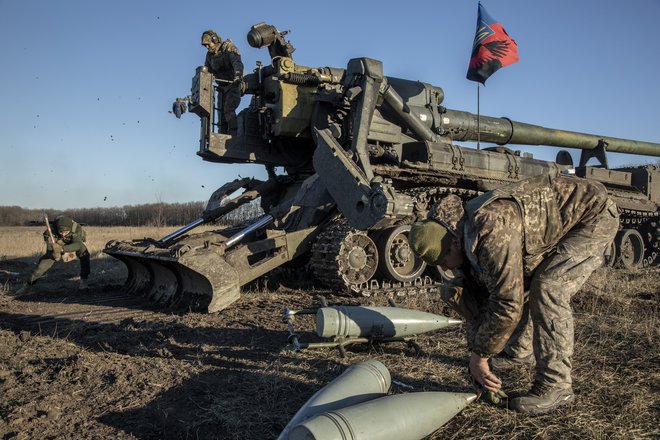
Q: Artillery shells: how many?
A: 3